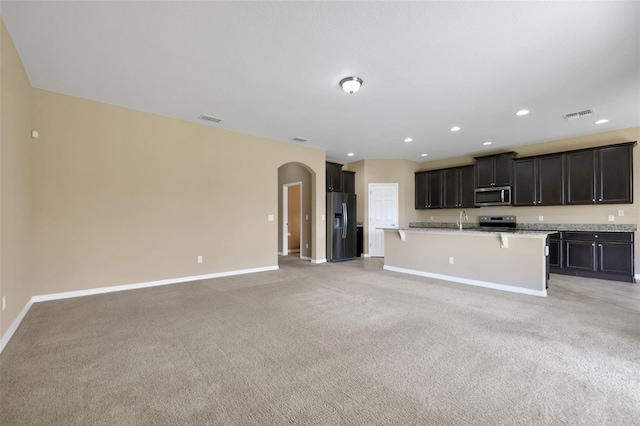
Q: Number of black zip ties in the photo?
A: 0